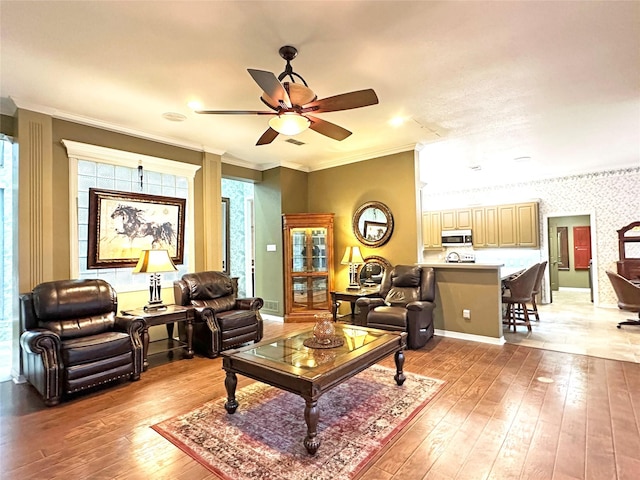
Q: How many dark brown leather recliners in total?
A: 3